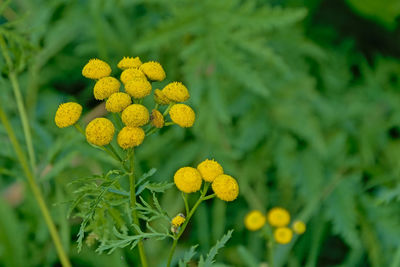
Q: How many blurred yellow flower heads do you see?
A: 4